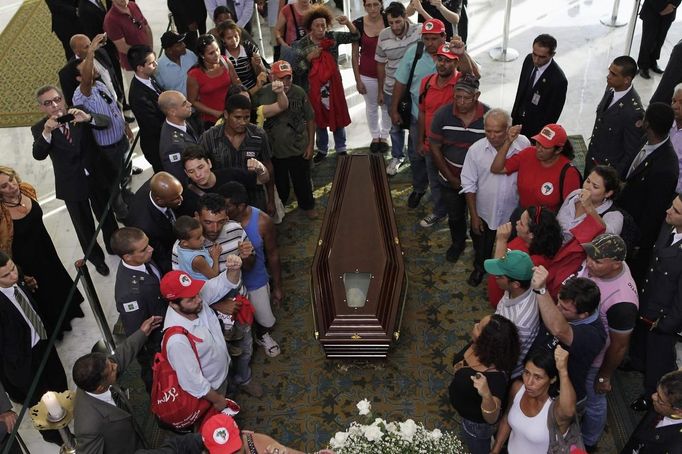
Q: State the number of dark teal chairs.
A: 0